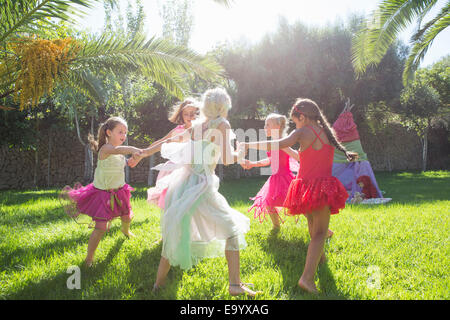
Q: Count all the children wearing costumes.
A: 5